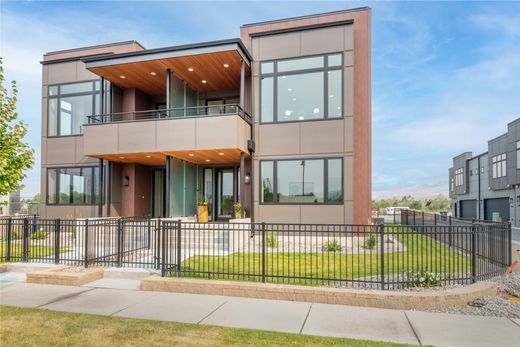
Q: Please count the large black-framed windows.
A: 4